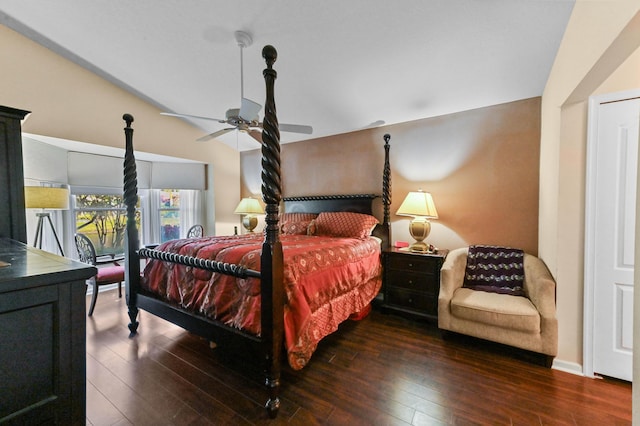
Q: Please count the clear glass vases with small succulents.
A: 0